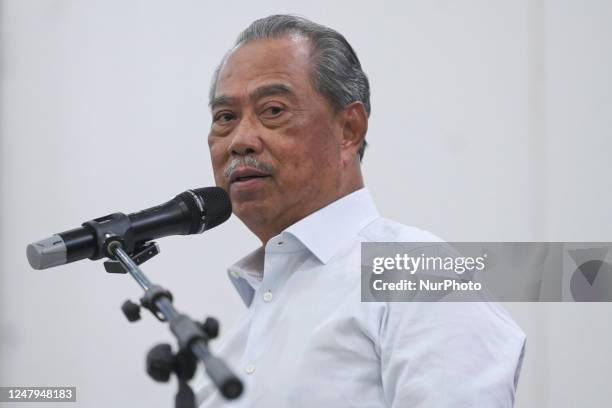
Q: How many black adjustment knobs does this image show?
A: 3